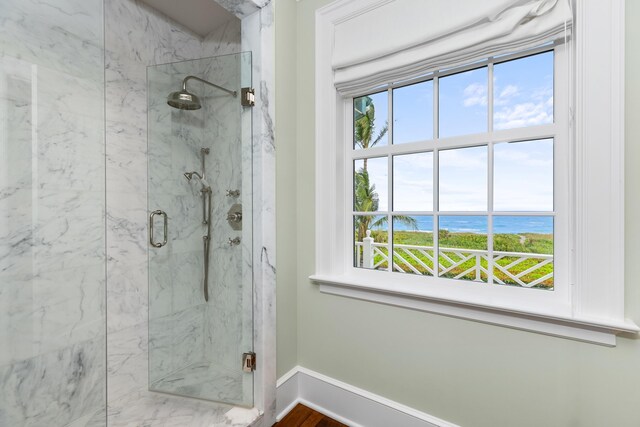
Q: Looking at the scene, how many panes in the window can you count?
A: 12